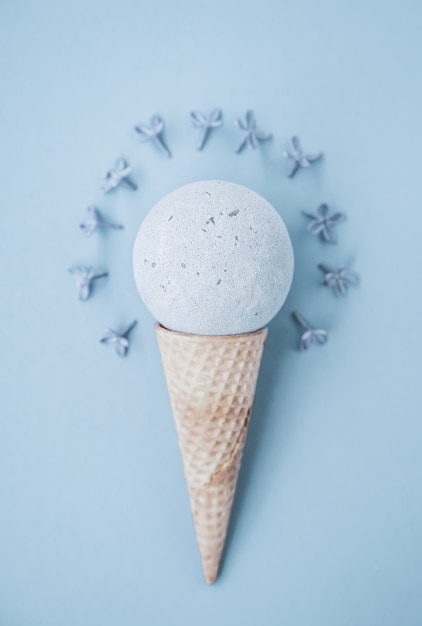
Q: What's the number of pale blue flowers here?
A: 11